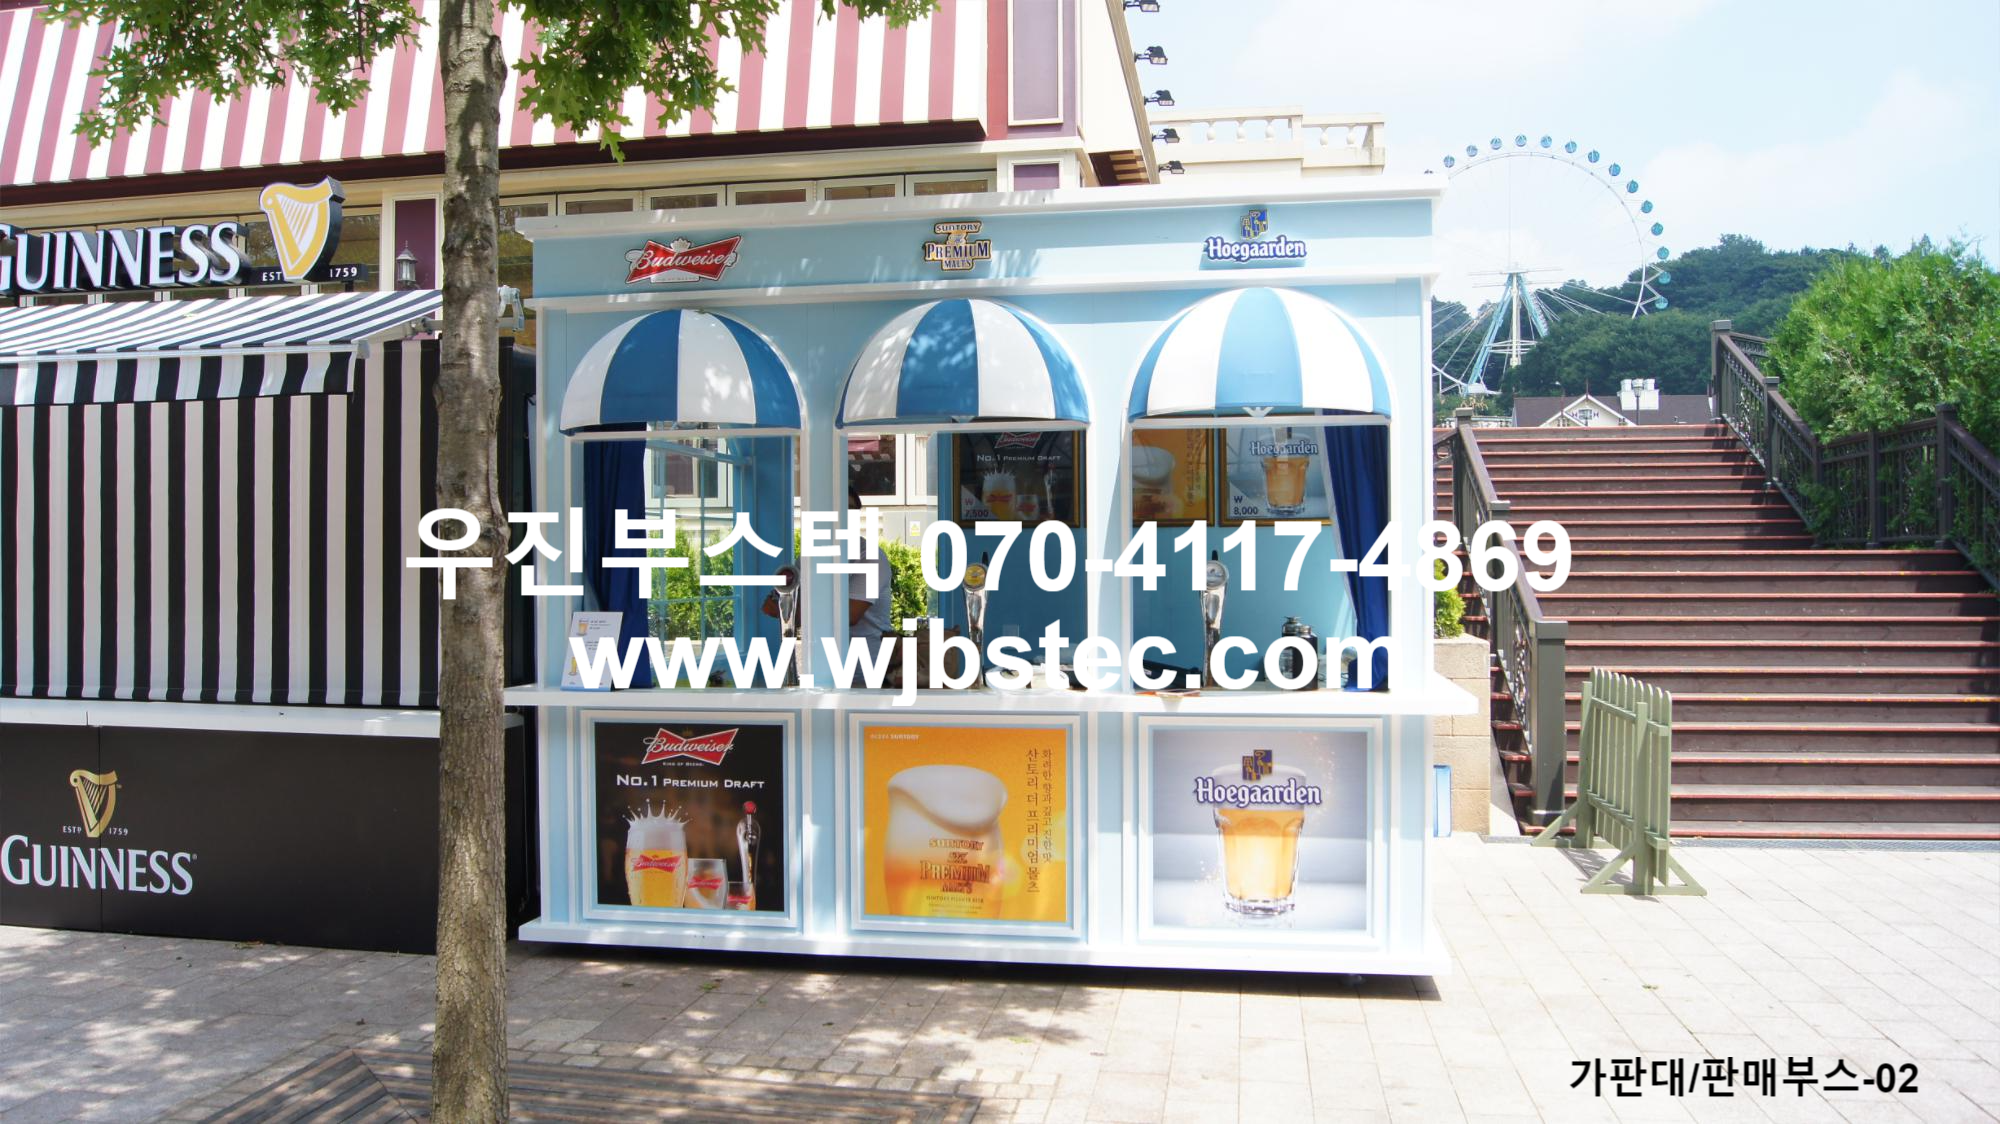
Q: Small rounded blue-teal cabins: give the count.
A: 14